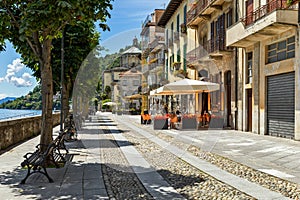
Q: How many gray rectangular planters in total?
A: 3